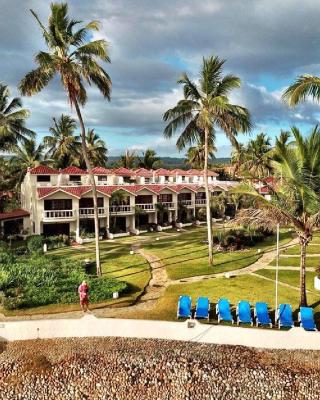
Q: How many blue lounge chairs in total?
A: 7